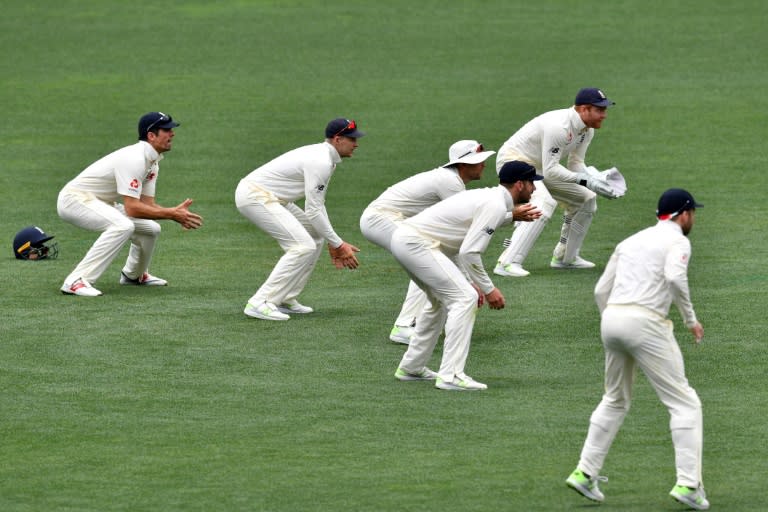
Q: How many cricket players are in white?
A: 6